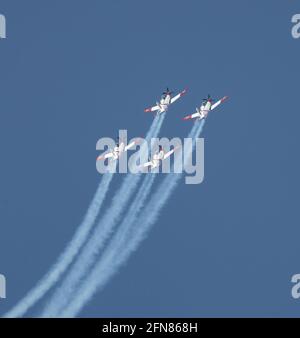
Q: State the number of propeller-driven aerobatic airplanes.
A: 4